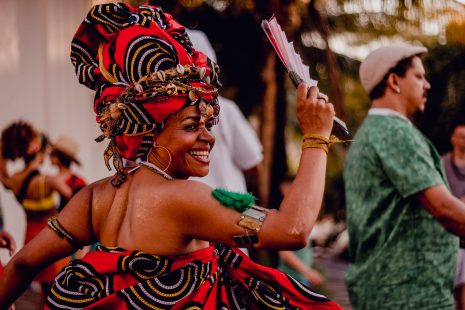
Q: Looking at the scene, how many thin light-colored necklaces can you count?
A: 1